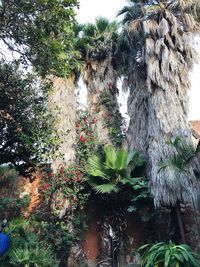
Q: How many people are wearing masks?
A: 0